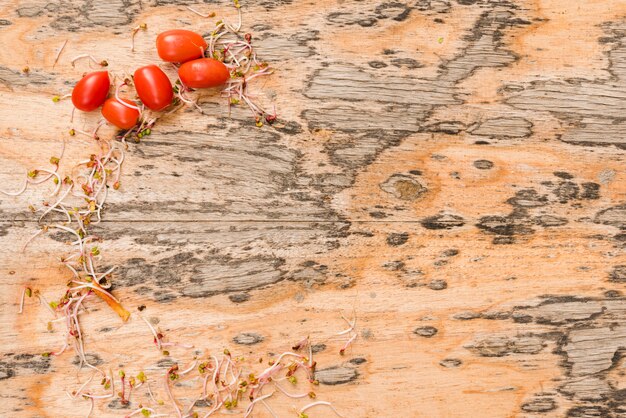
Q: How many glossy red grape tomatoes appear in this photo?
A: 5